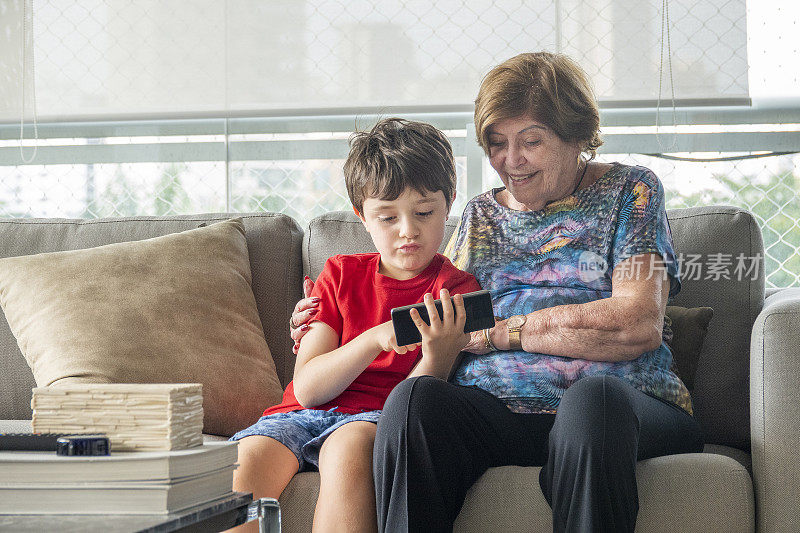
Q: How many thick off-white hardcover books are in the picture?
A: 2